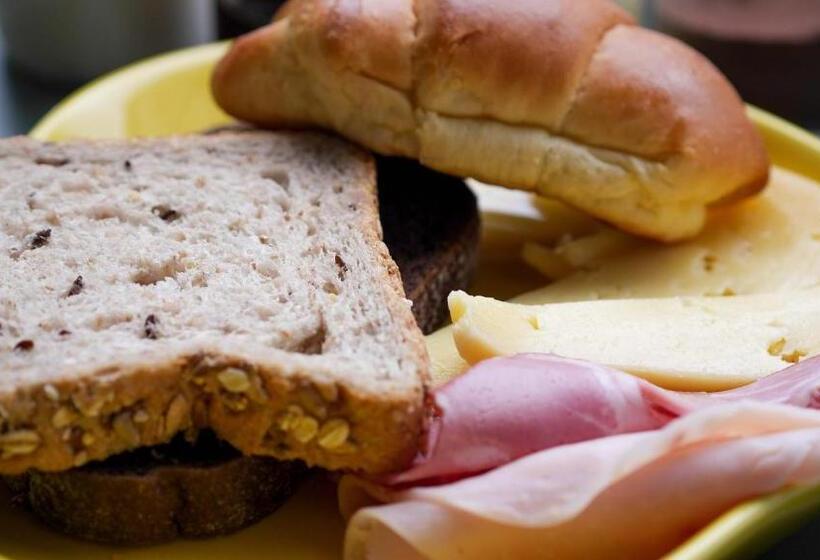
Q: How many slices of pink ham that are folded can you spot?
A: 2